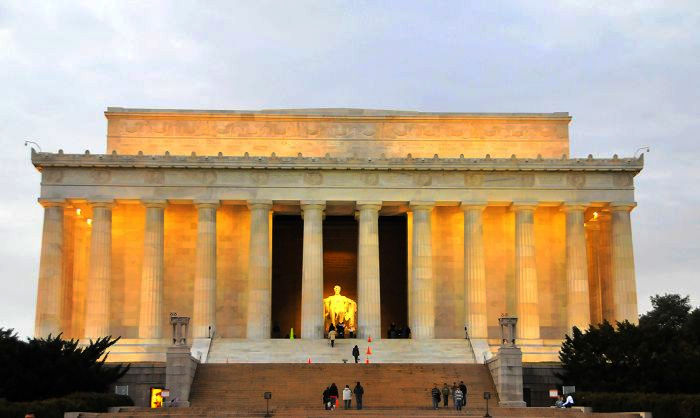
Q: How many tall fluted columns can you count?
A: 12